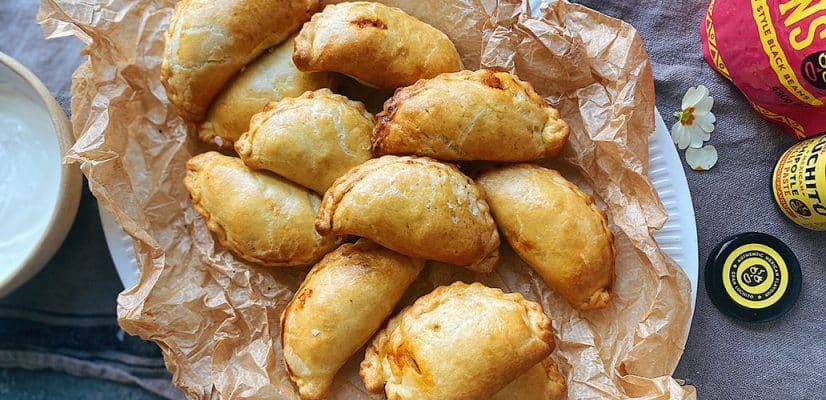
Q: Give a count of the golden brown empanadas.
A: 11